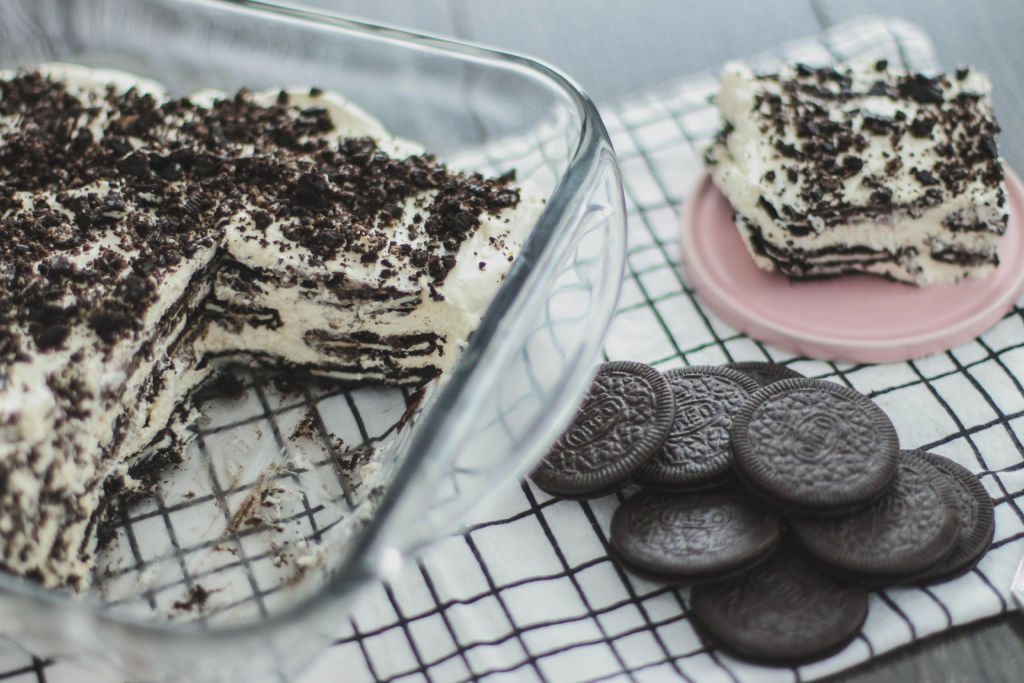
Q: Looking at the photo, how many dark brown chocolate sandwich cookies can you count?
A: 8